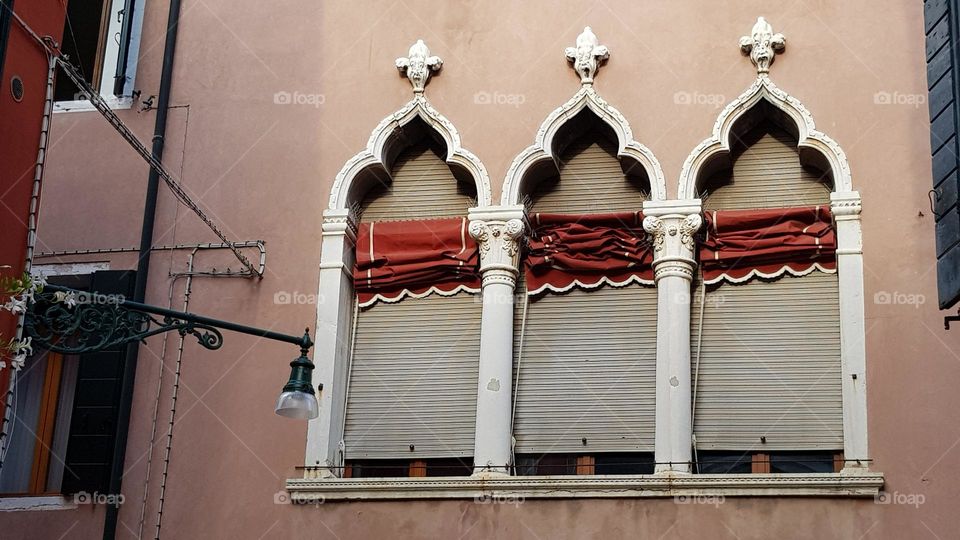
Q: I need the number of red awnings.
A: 3